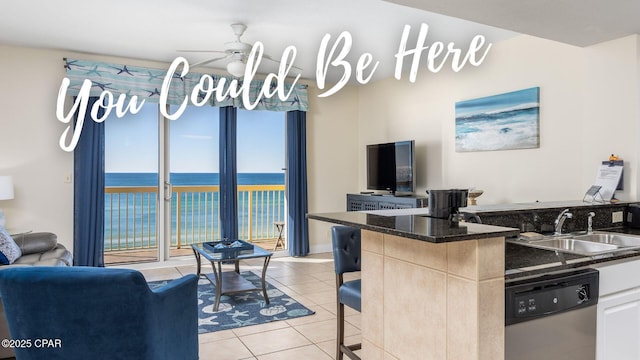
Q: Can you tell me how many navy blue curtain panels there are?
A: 3